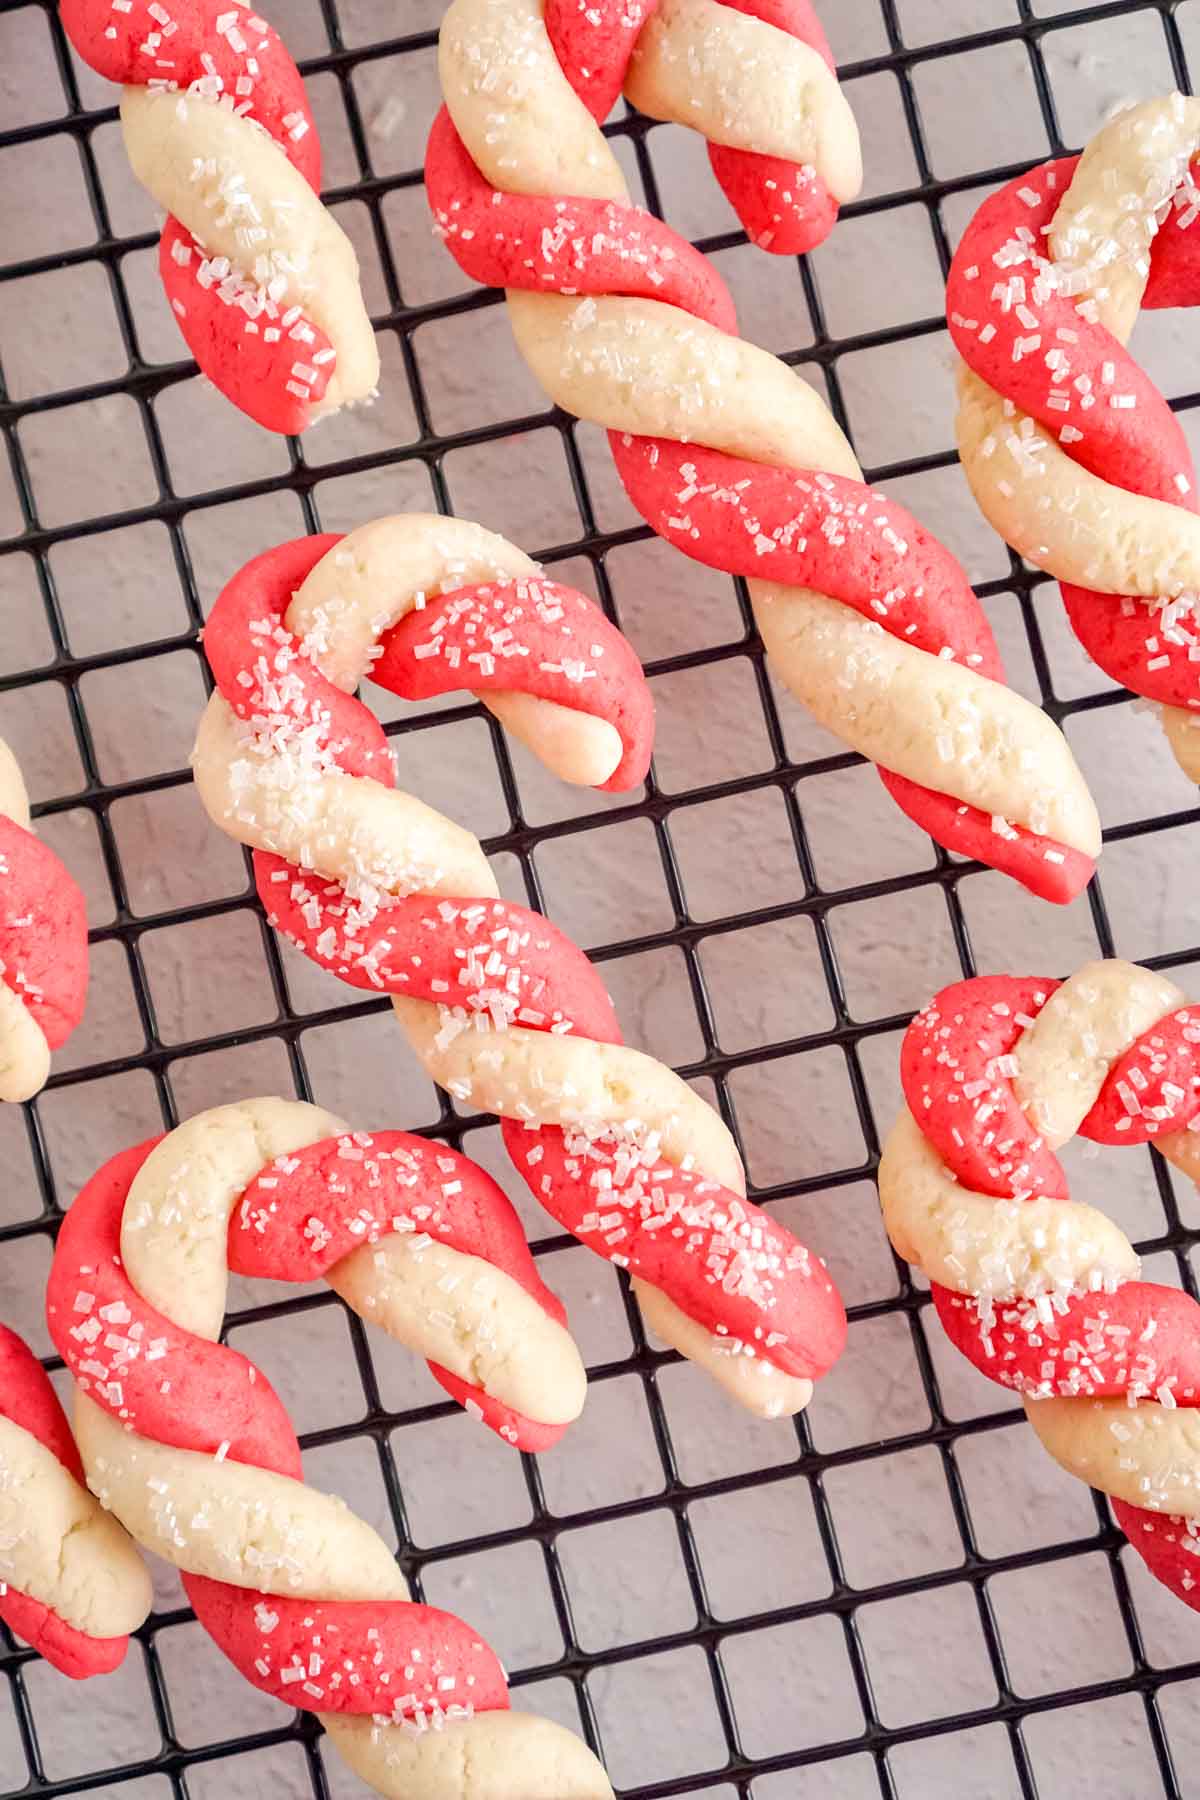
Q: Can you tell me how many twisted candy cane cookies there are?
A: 8